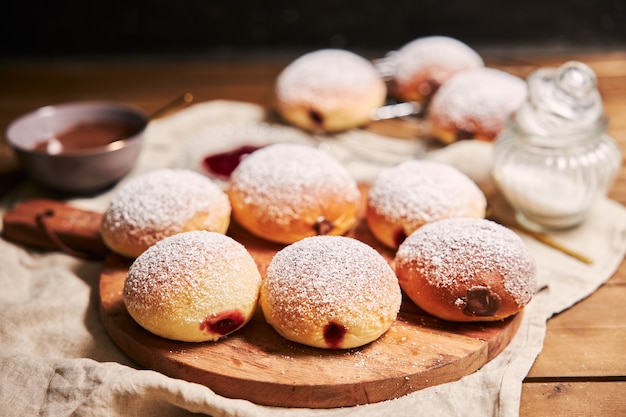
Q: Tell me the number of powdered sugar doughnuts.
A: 9